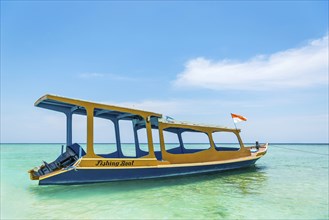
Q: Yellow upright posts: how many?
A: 5